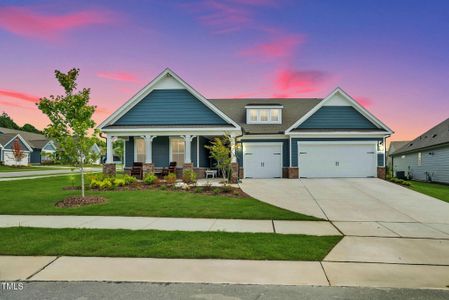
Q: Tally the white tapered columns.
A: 4